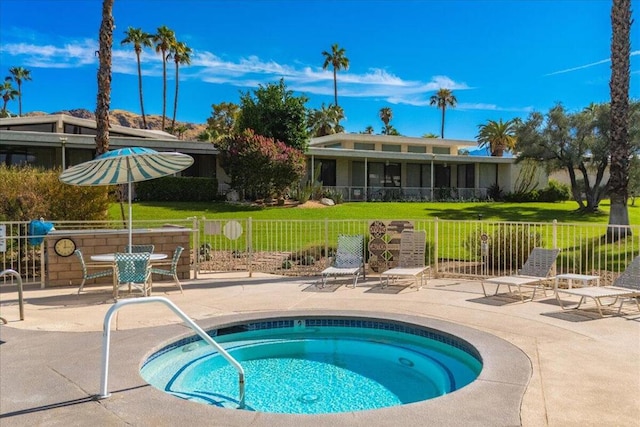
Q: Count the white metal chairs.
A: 4